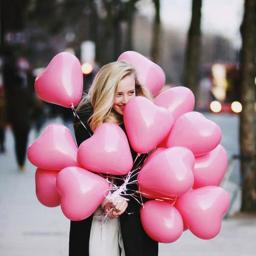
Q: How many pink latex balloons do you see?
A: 13